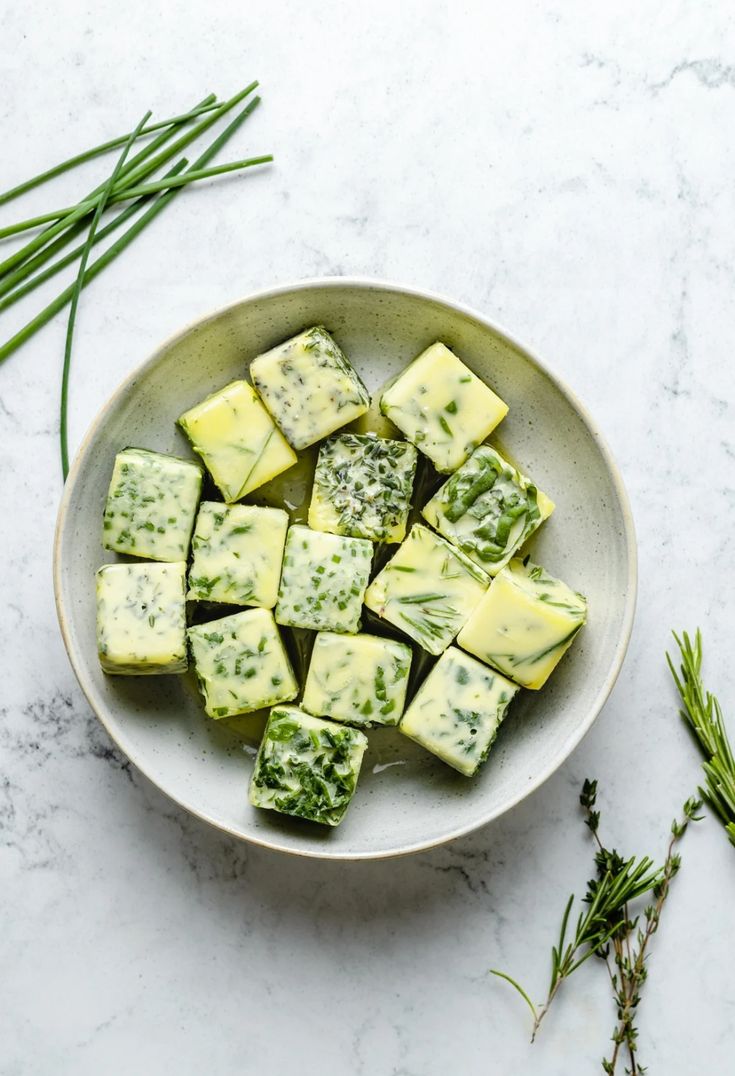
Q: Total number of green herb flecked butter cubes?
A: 15